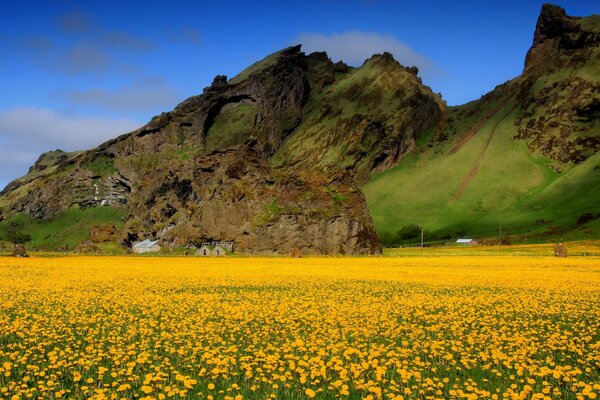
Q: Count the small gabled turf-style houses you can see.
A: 2